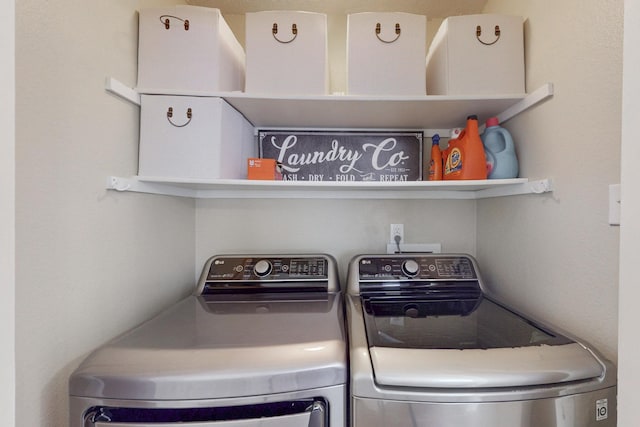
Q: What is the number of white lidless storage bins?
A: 5